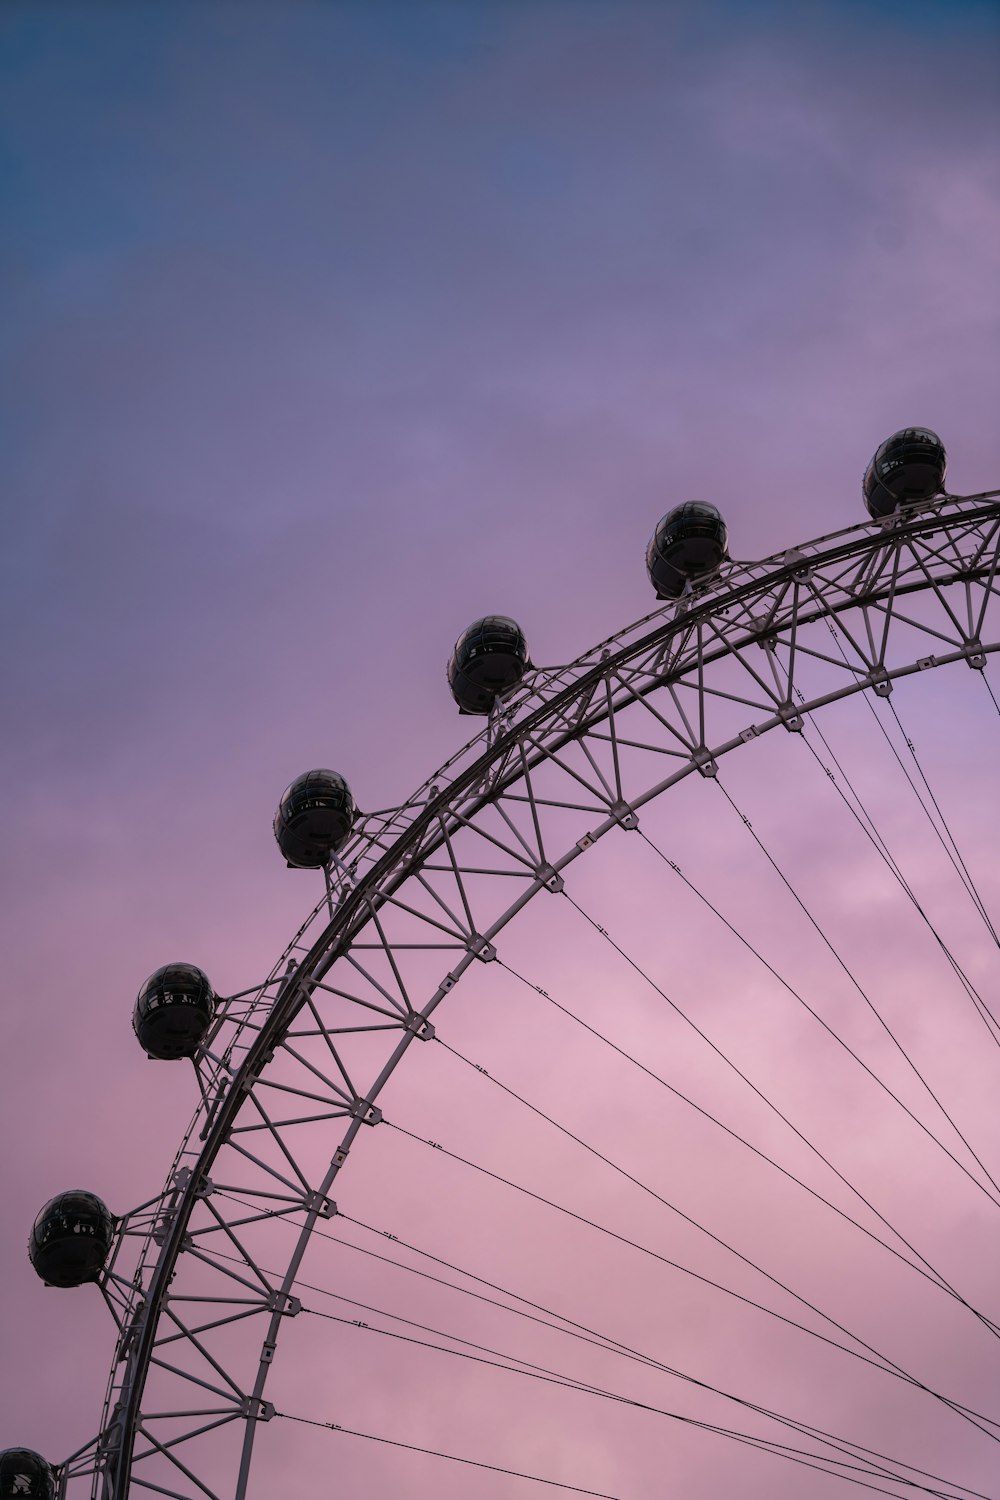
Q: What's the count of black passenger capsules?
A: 7